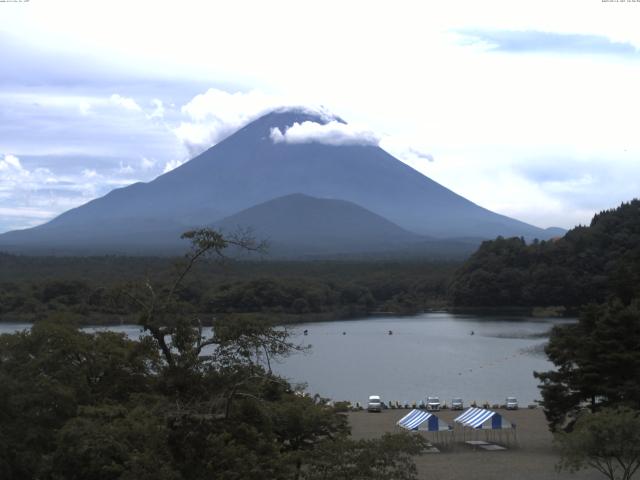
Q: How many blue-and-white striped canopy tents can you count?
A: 2